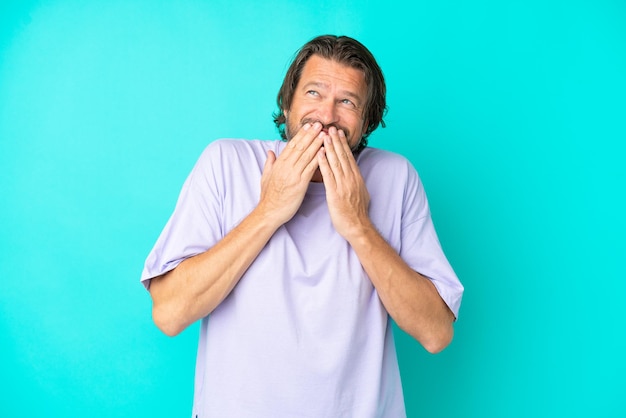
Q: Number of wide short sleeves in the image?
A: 2